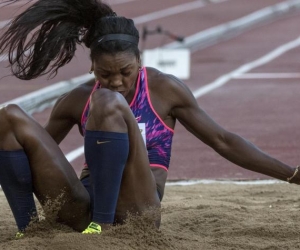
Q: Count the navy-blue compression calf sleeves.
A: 2